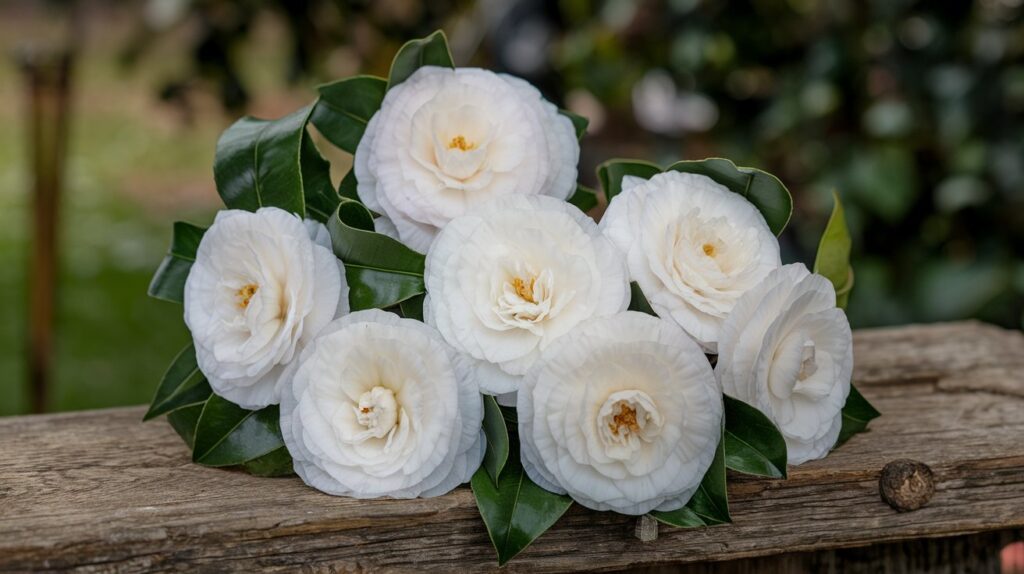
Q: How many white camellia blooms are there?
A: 7